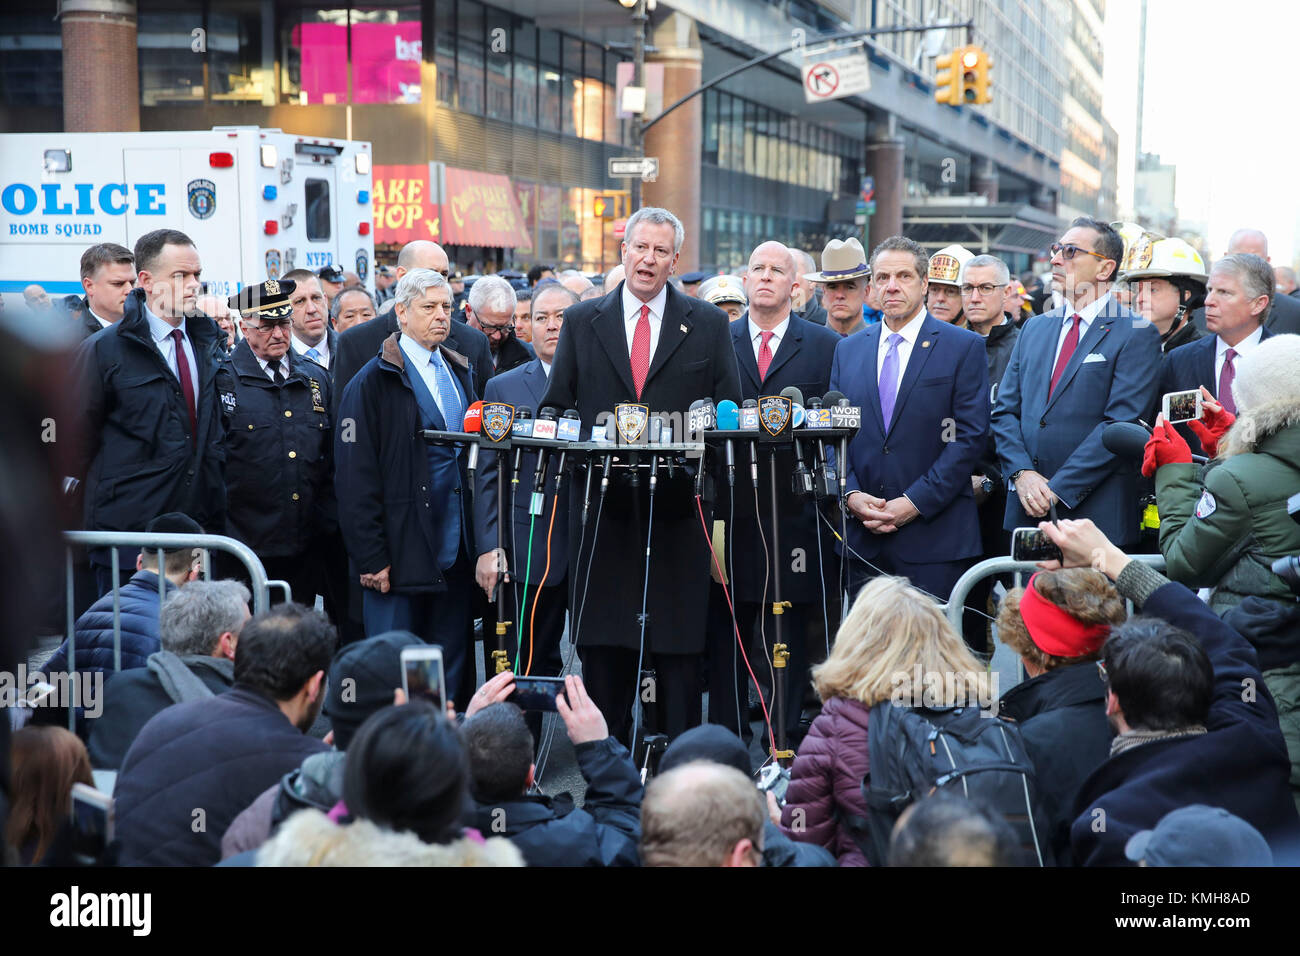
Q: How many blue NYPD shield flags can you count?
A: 3